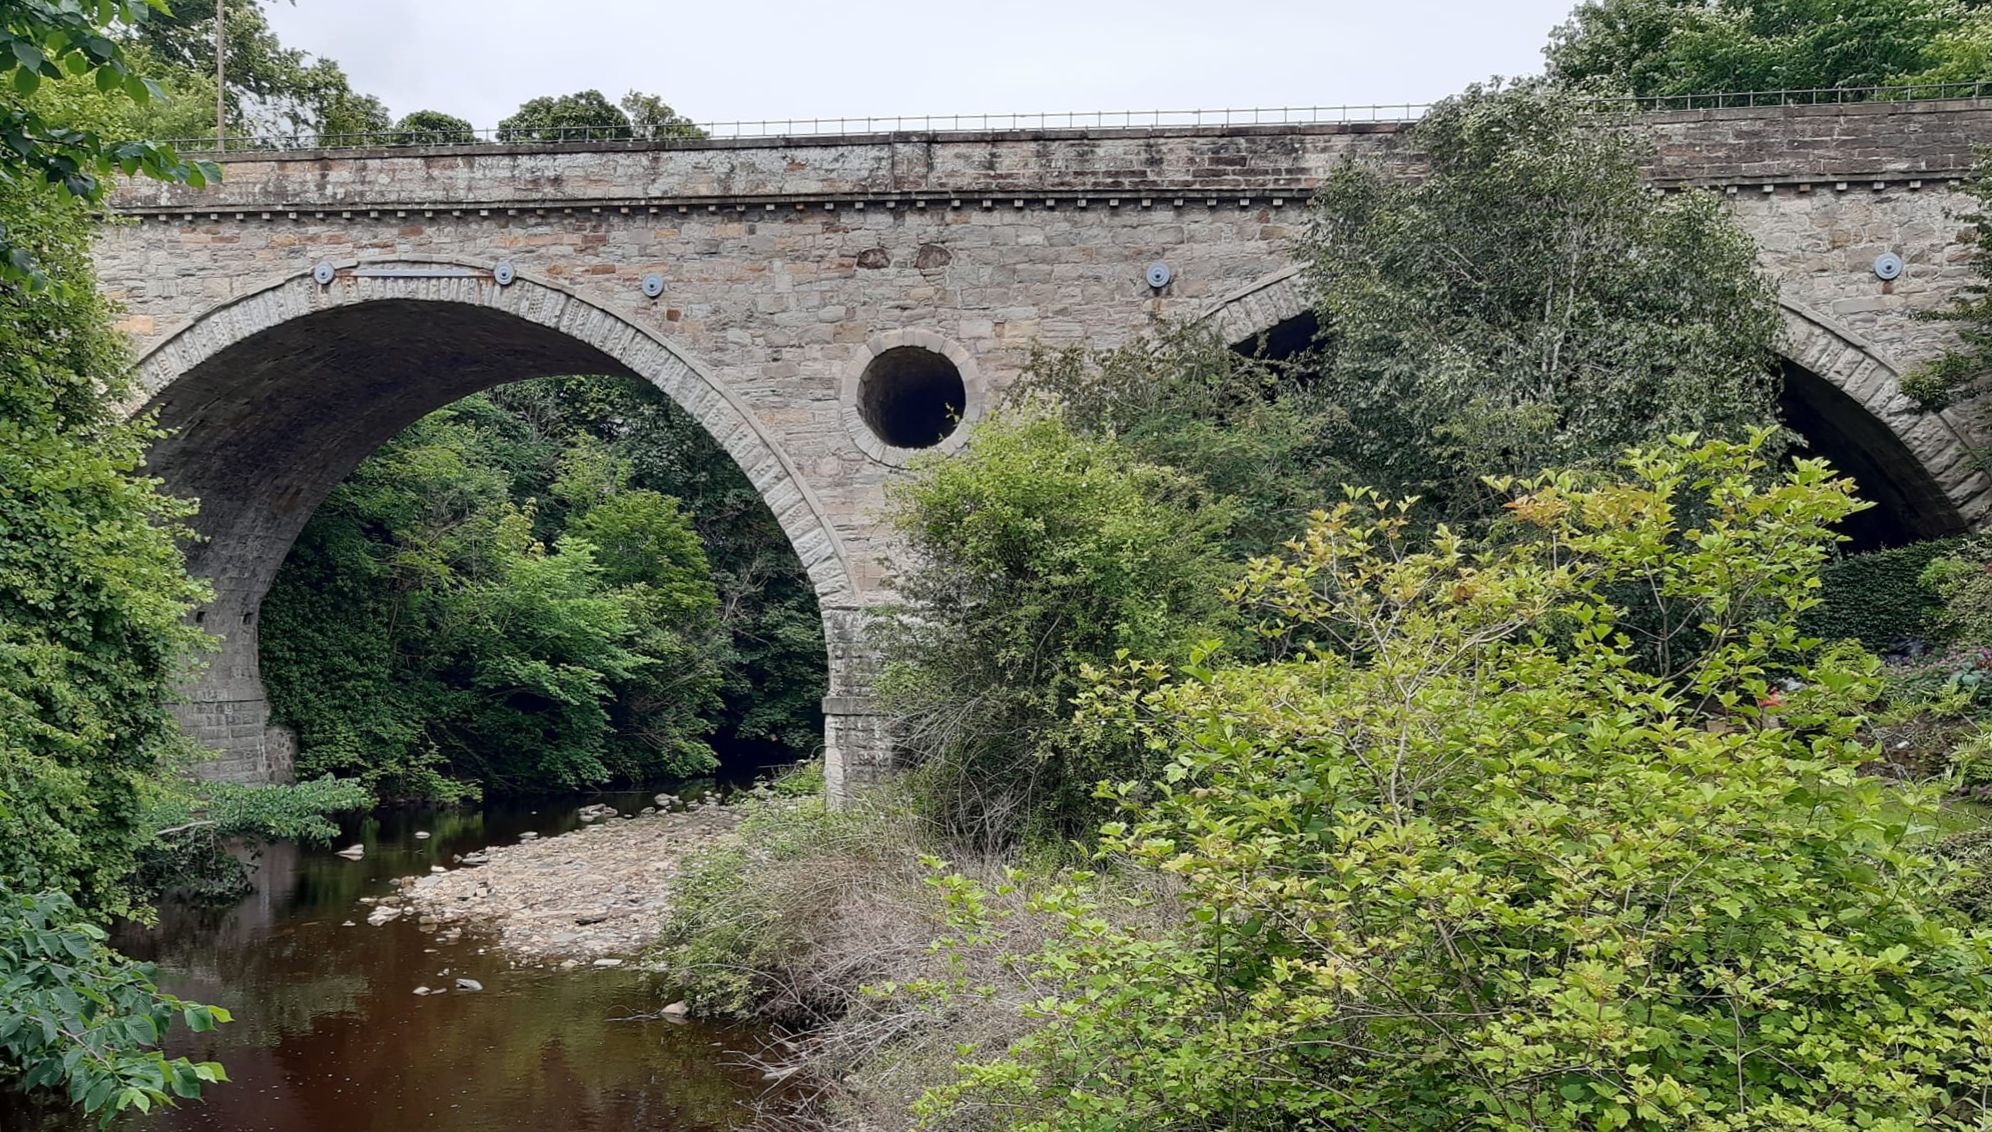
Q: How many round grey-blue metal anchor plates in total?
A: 5